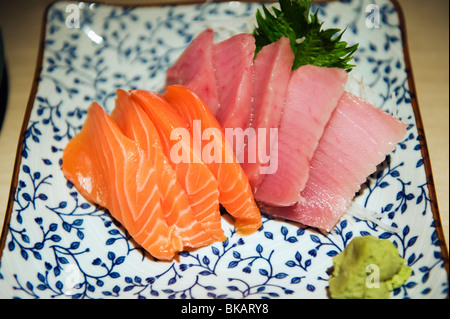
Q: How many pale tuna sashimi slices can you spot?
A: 5